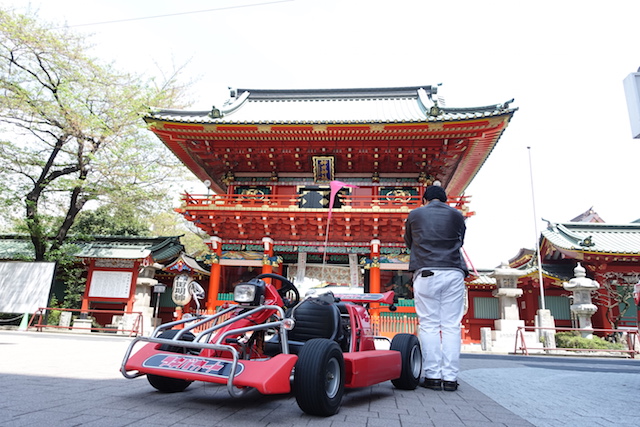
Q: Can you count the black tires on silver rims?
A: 2